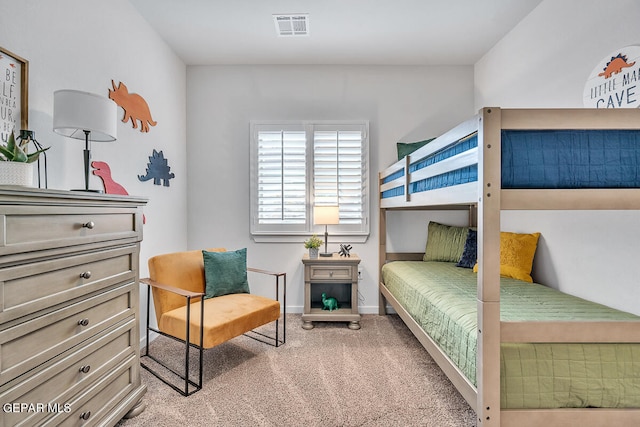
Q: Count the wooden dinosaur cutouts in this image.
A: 3